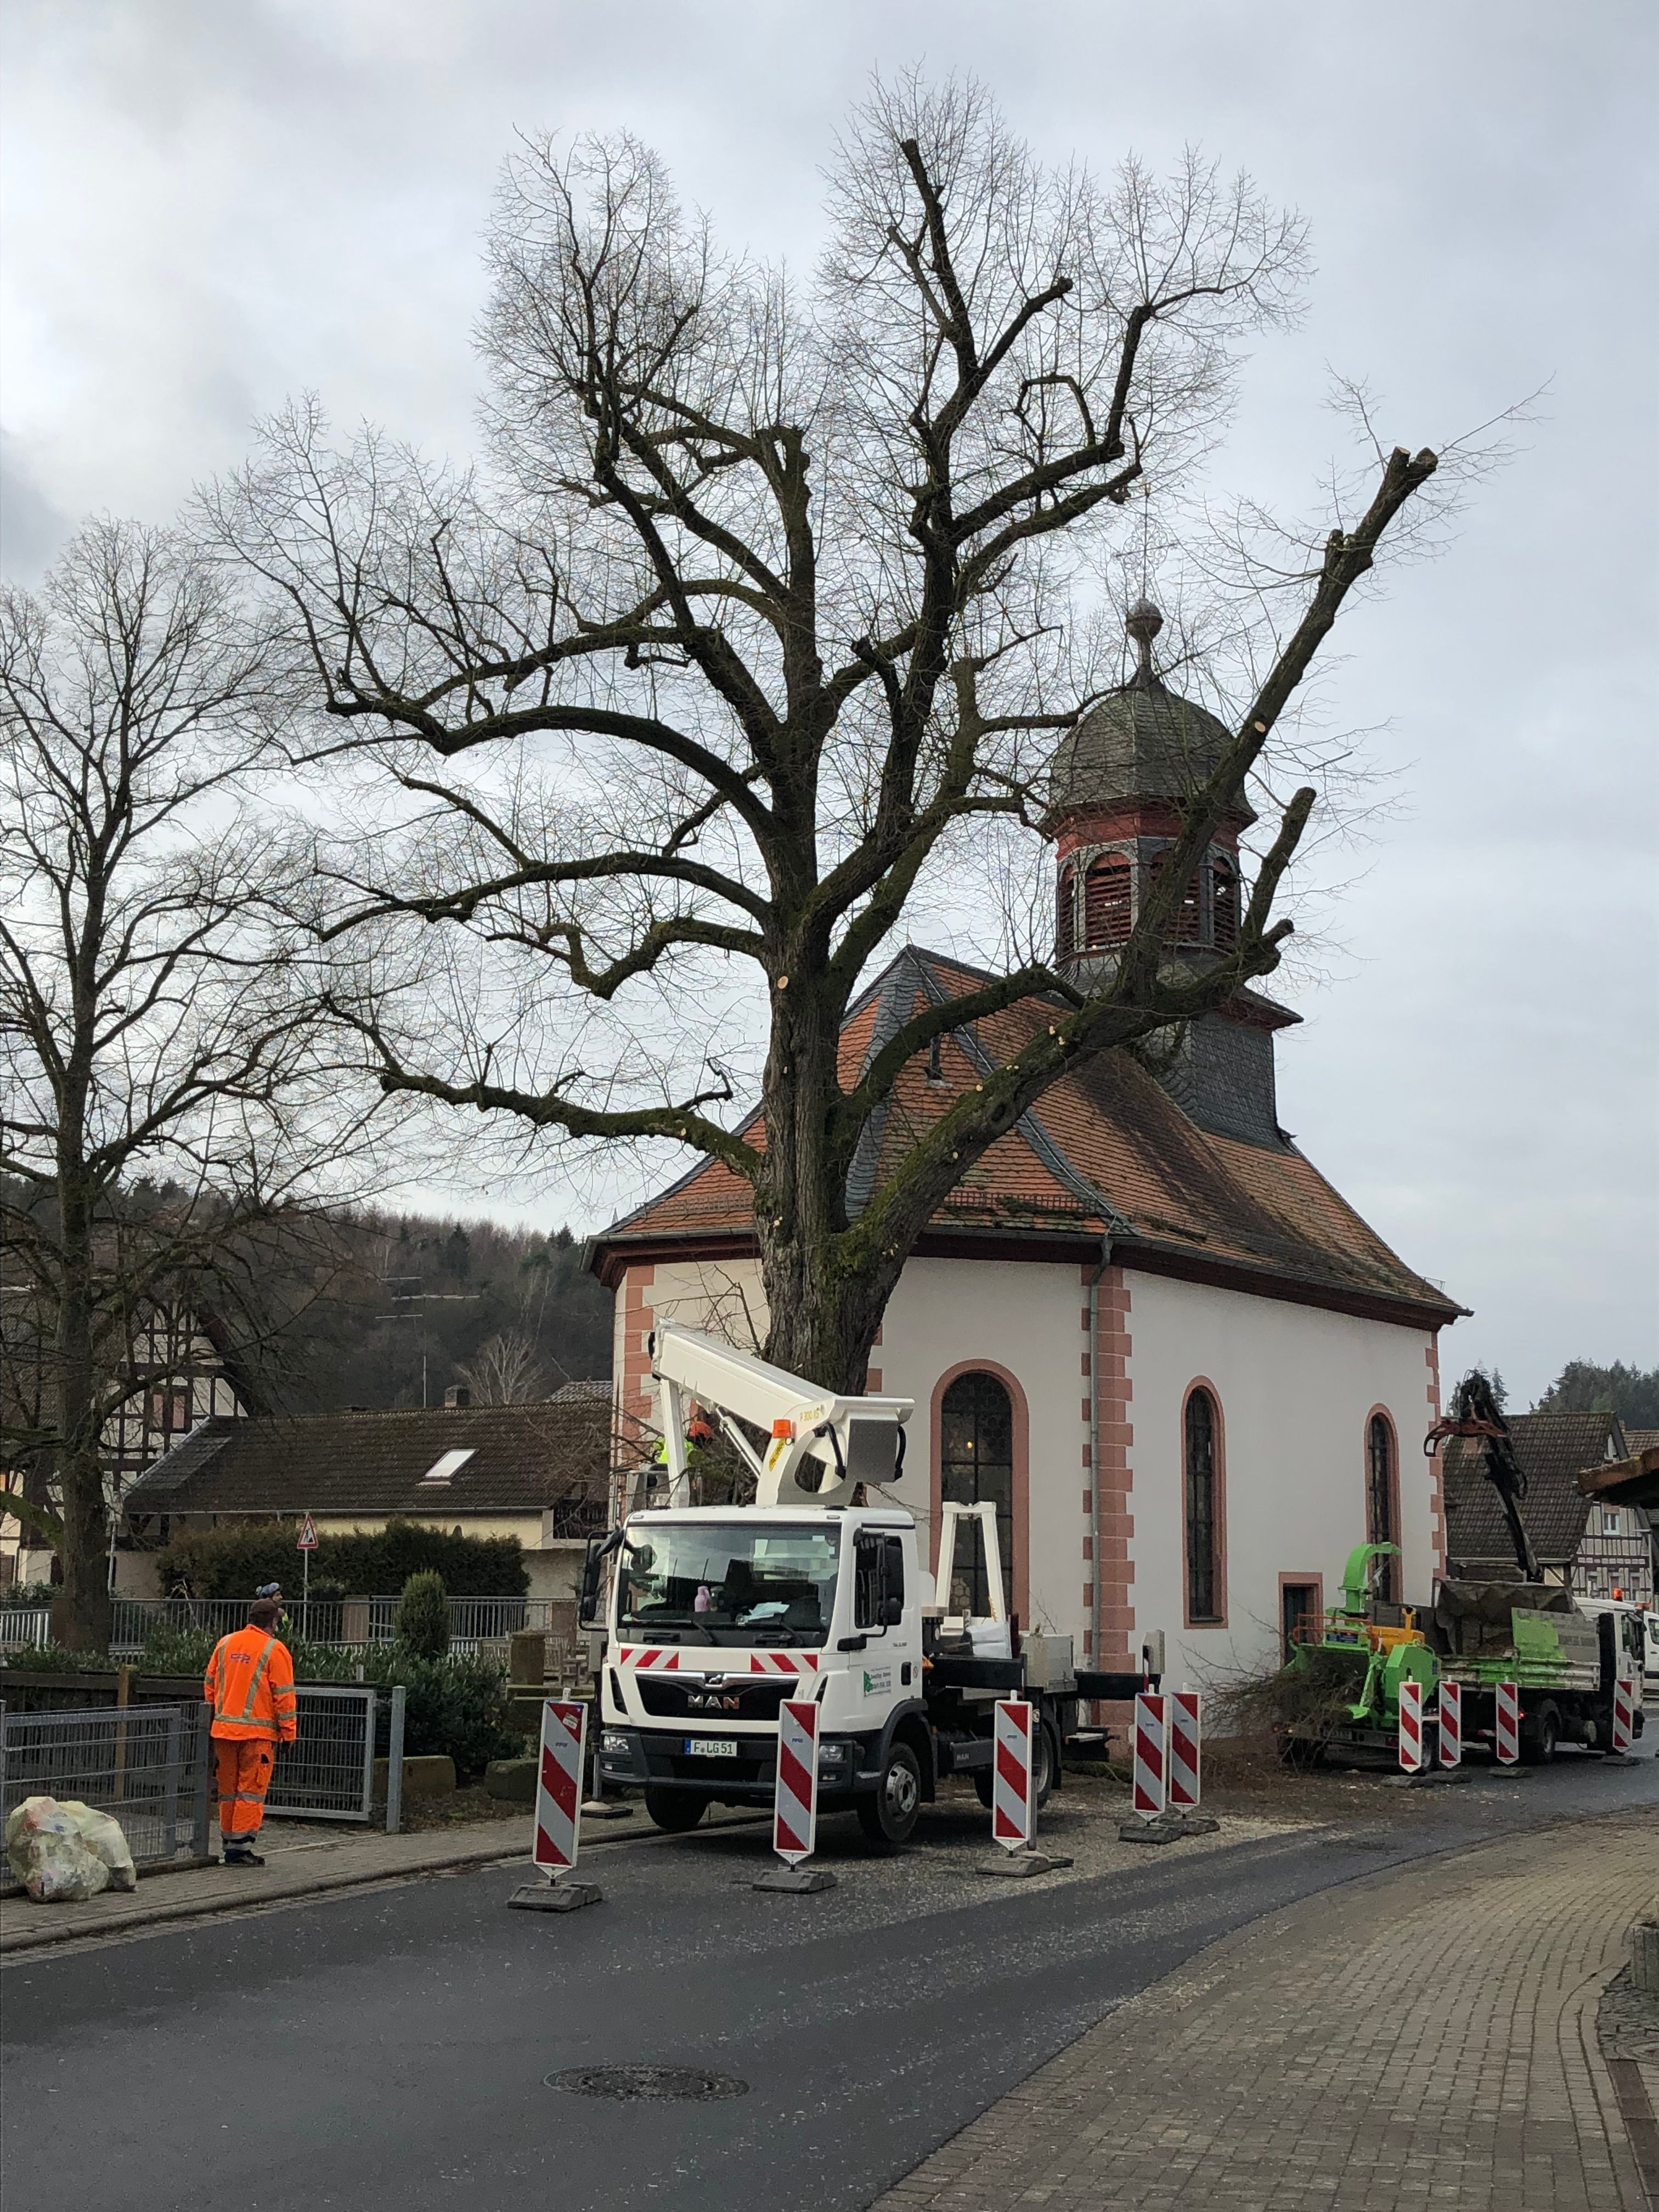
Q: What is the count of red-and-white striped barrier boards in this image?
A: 9